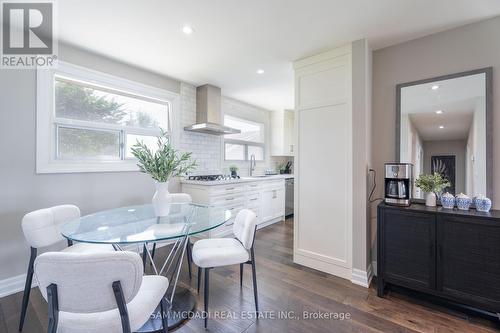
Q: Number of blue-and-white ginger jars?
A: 3